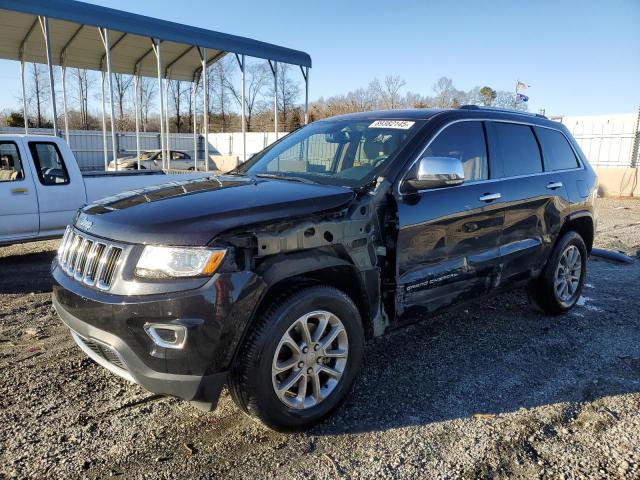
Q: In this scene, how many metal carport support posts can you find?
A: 13